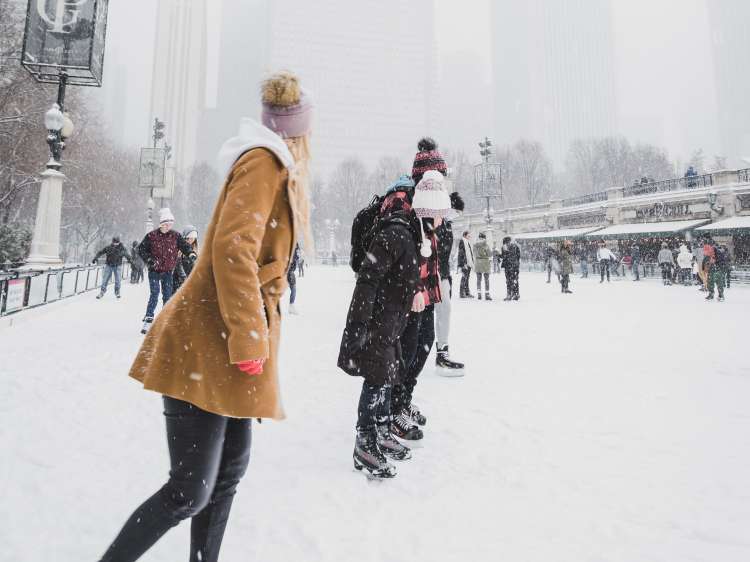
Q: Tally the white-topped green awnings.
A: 3